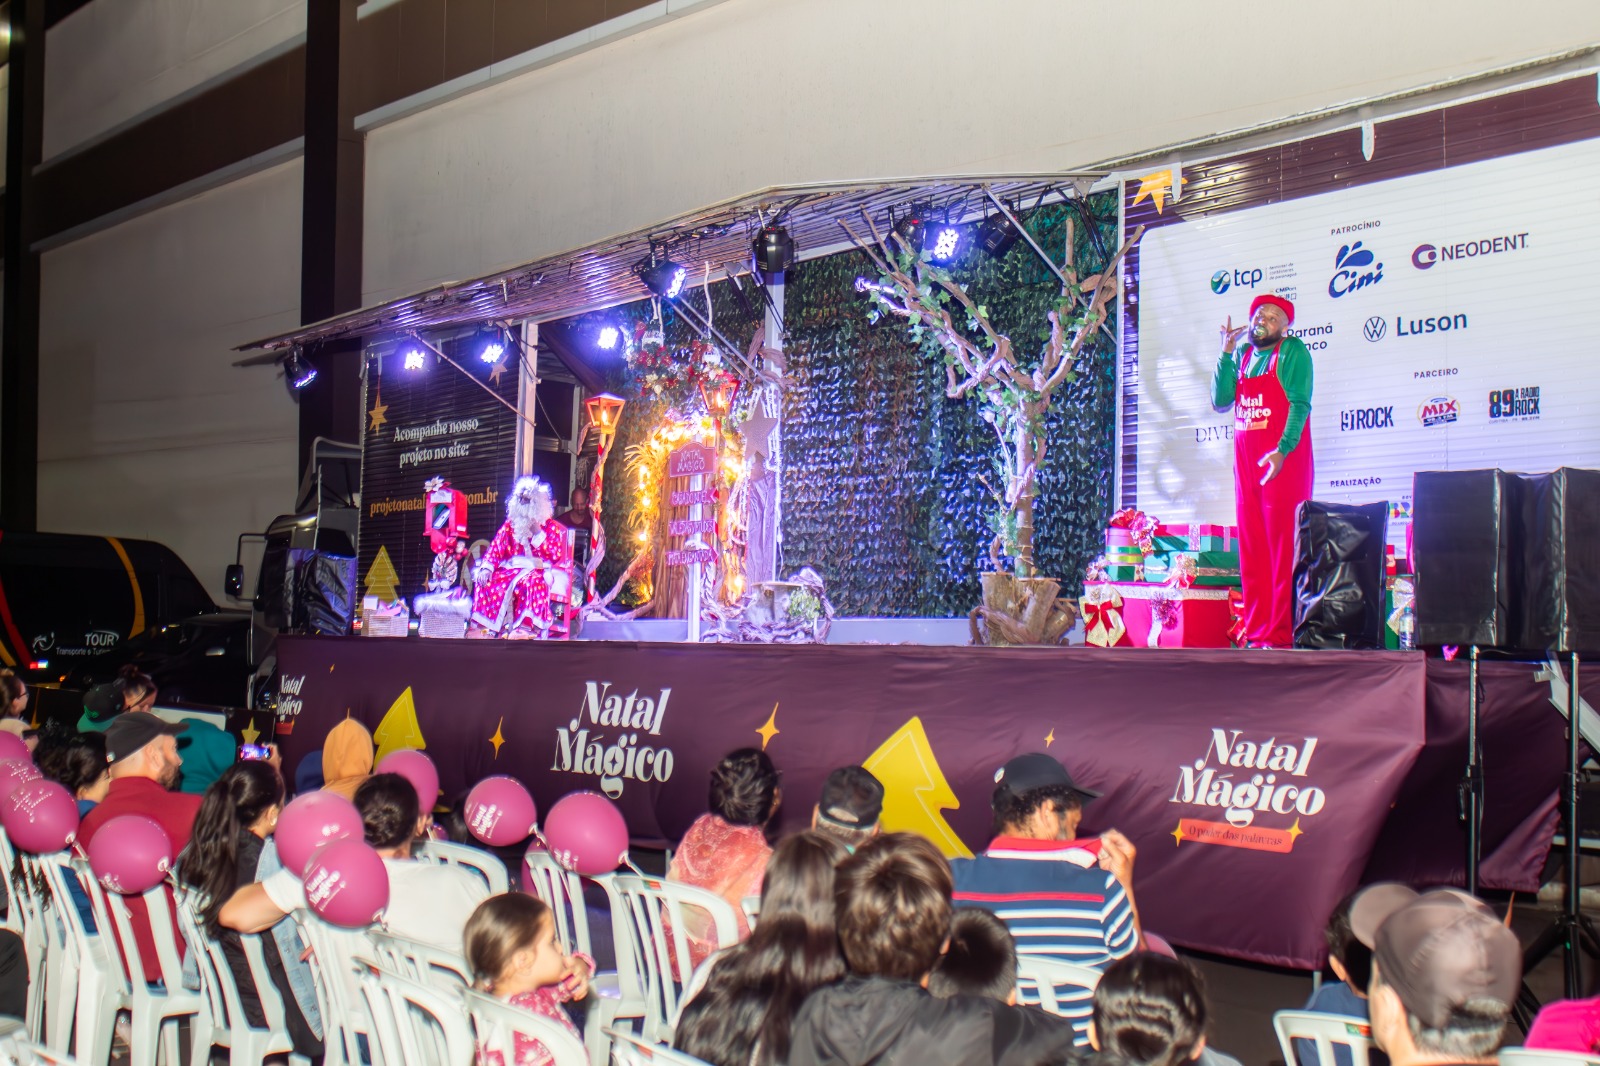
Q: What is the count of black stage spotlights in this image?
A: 9